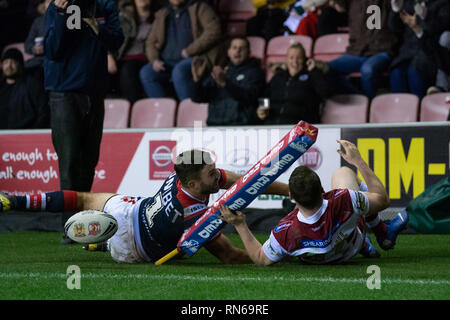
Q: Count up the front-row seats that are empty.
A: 6